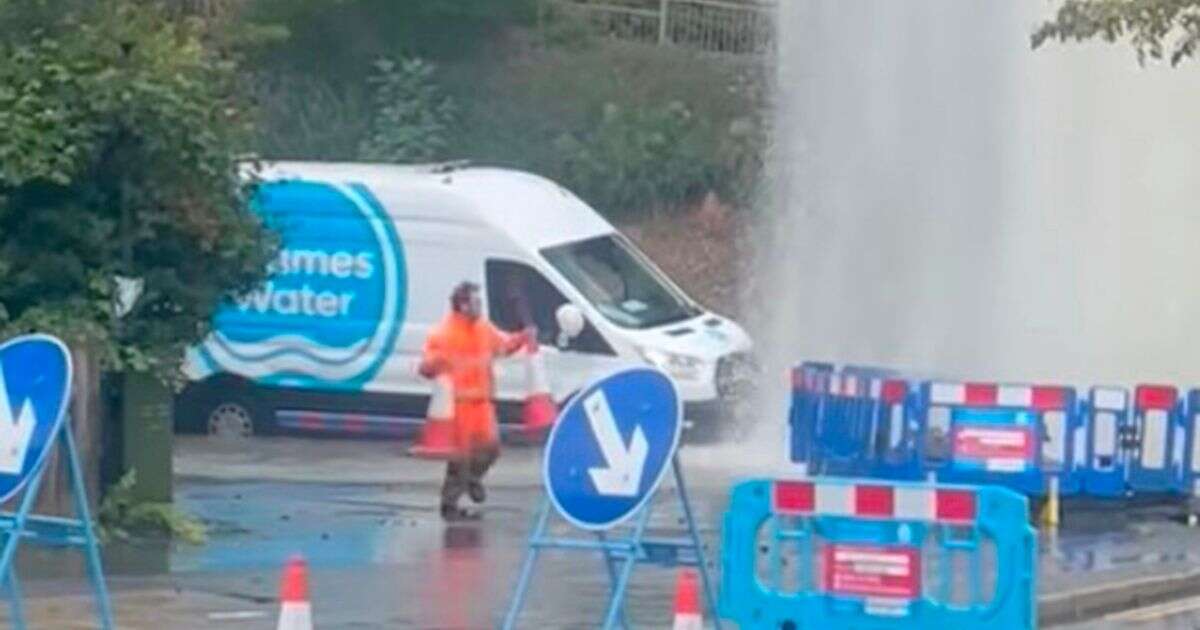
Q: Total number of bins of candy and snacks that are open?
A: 0